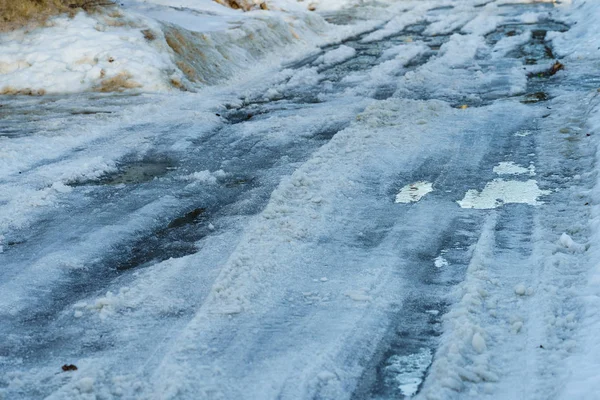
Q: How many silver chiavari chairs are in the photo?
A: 0